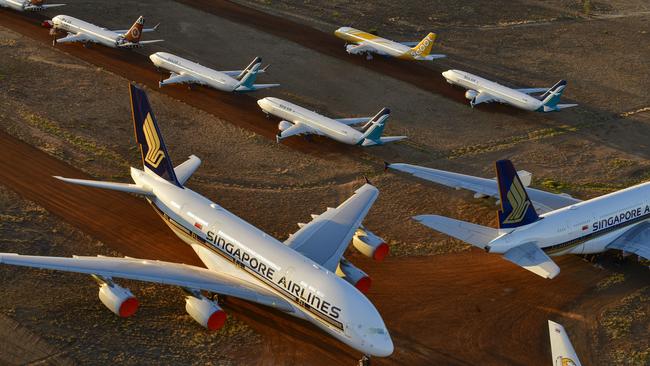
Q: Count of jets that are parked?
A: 9